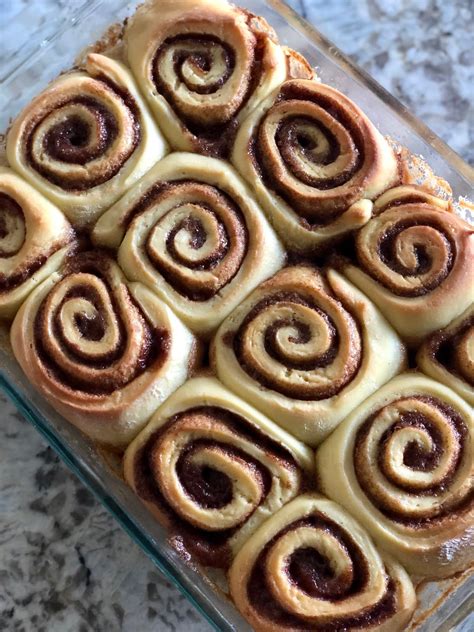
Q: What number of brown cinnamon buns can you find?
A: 12